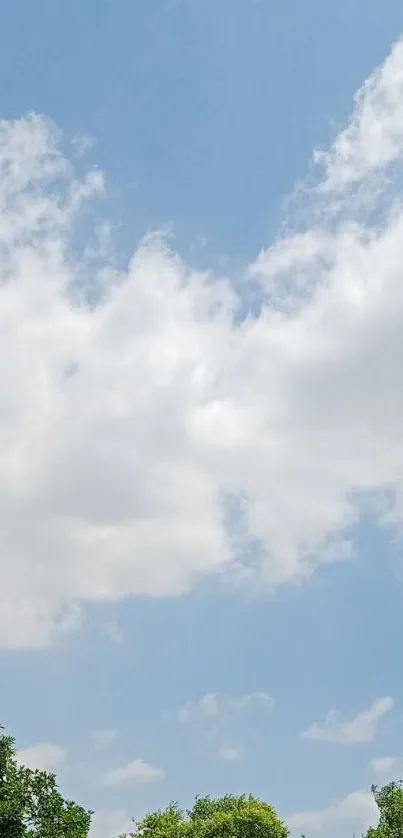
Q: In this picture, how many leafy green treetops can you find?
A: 3